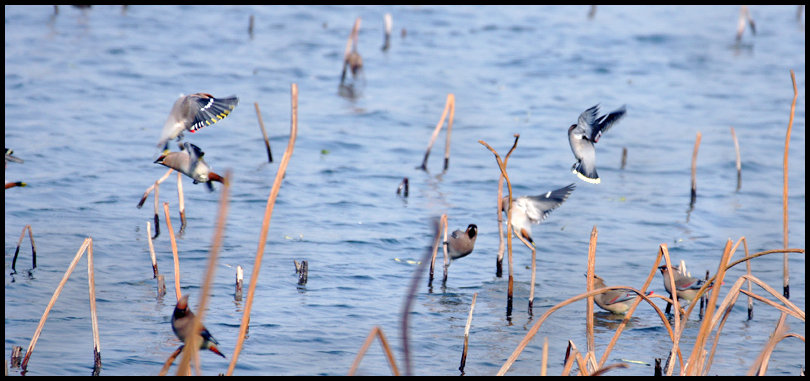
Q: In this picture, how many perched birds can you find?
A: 4